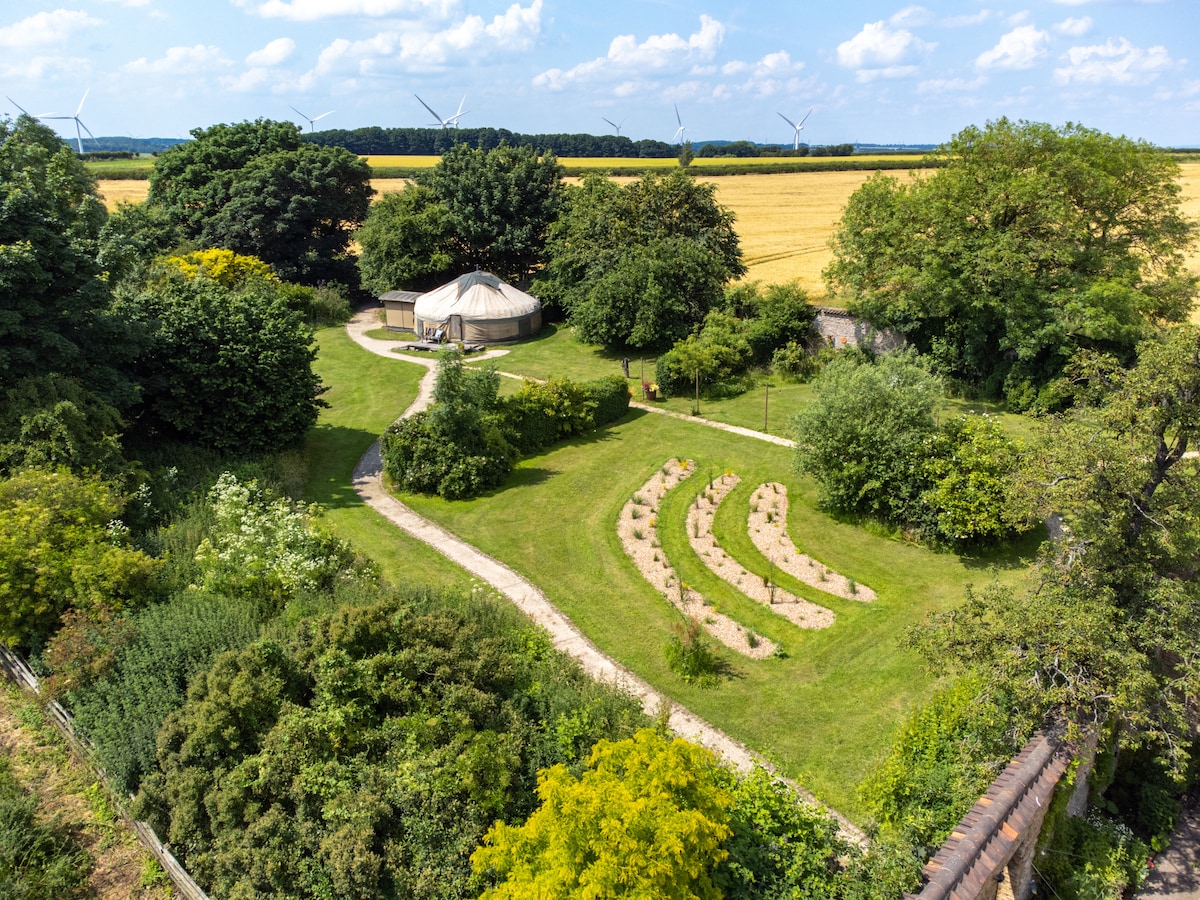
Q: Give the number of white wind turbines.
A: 8